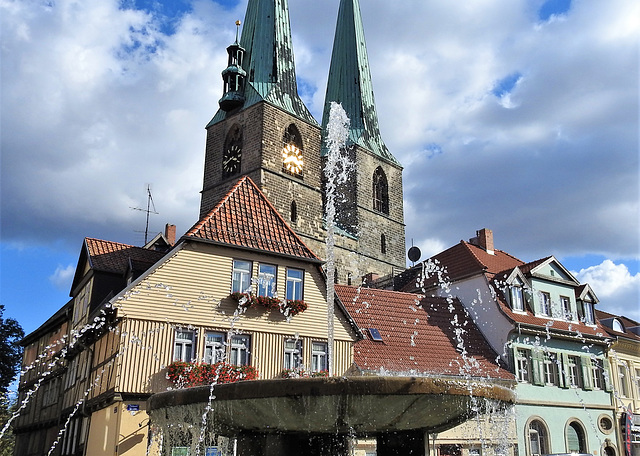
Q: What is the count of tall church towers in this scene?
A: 2